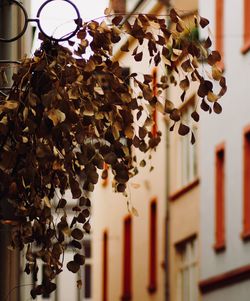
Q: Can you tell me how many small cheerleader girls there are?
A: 0